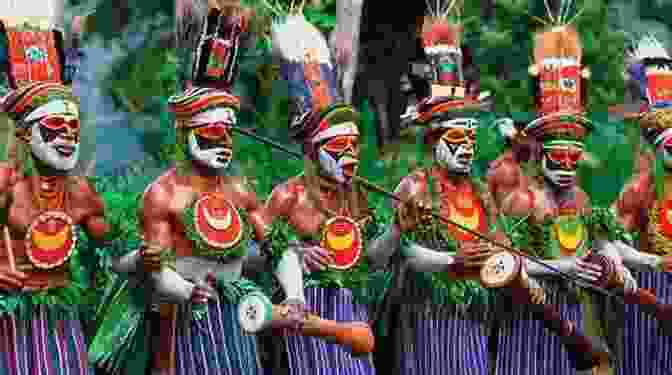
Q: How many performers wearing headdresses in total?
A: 6